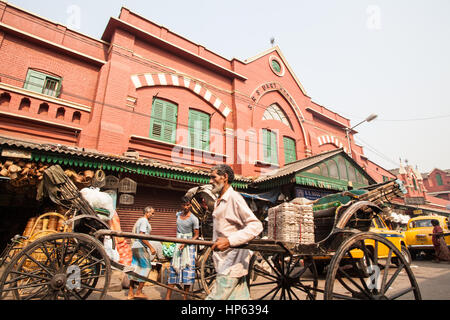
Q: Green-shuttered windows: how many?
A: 5